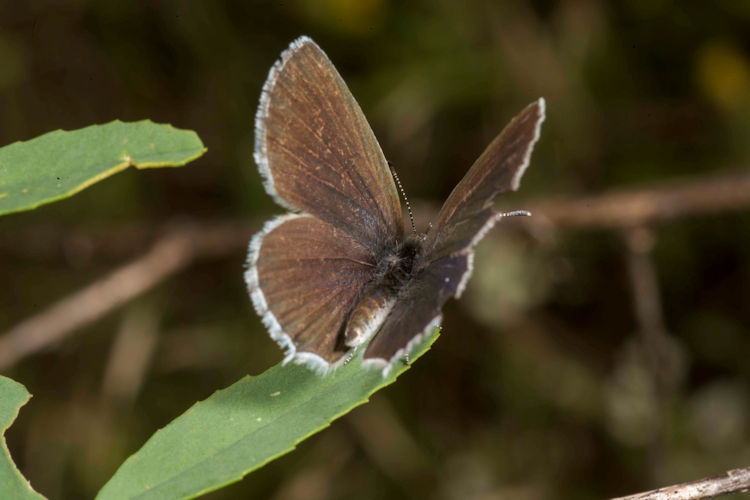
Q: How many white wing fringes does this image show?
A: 4